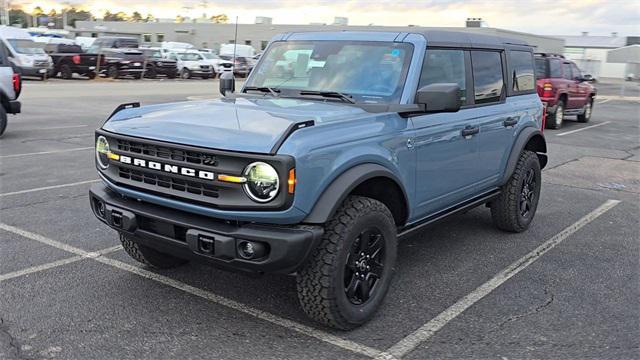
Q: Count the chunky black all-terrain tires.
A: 3